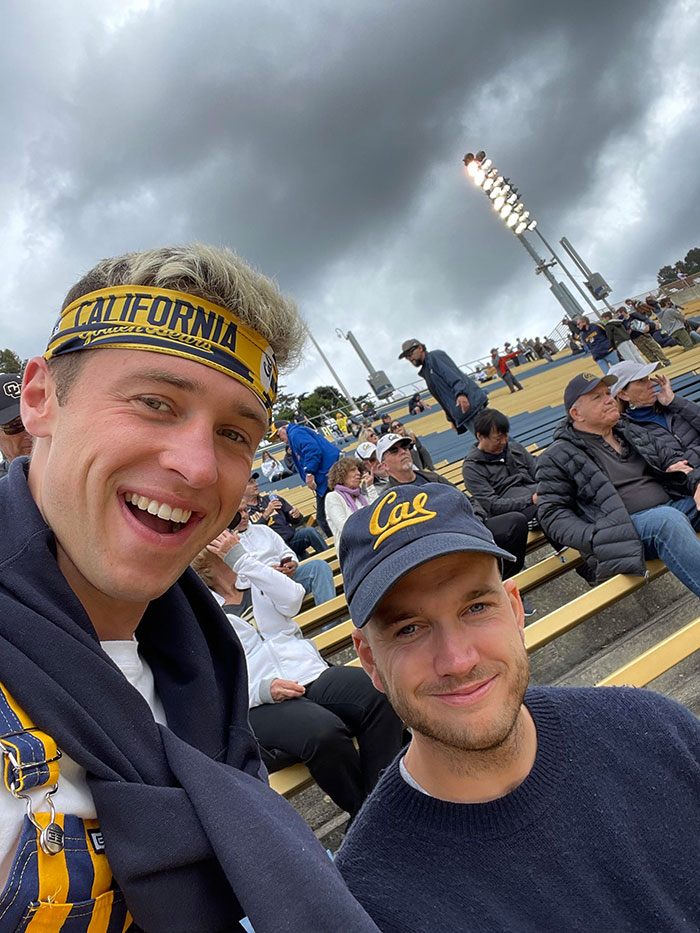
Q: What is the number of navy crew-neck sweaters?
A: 1